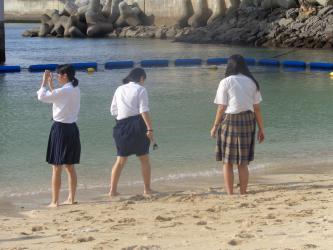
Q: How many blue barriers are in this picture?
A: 11